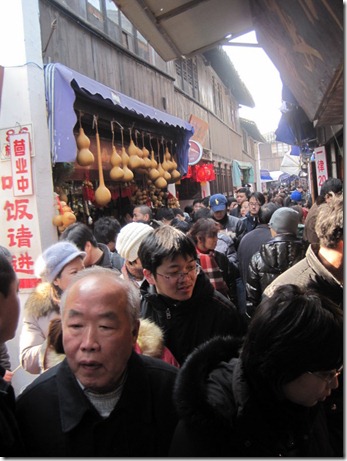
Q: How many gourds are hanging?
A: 12